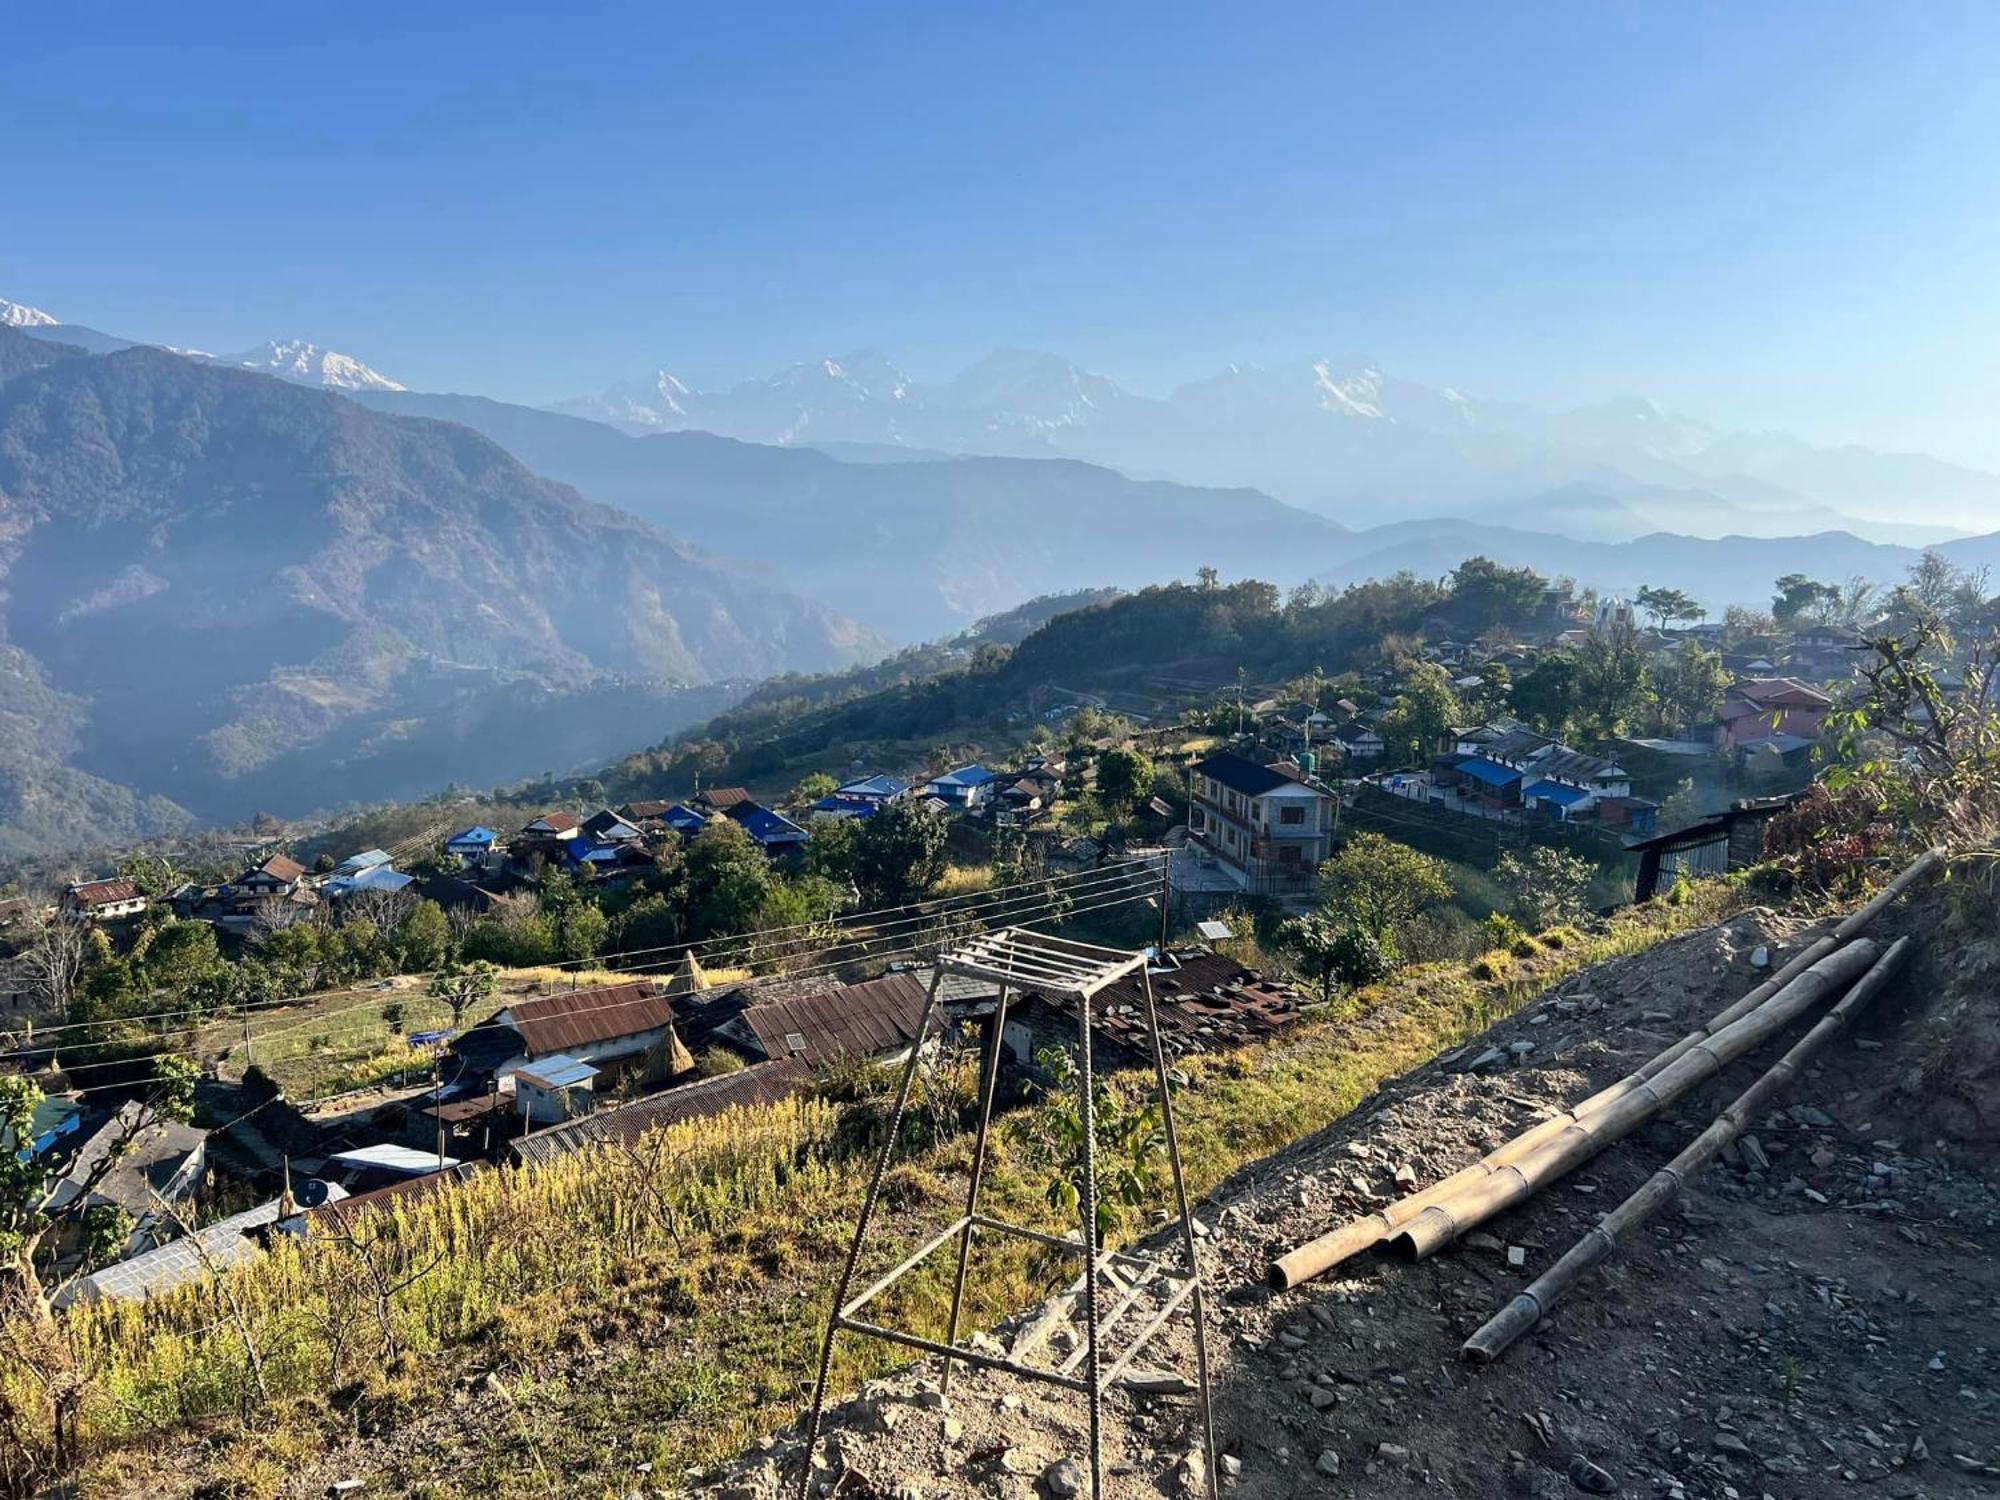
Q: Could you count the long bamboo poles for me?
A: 3